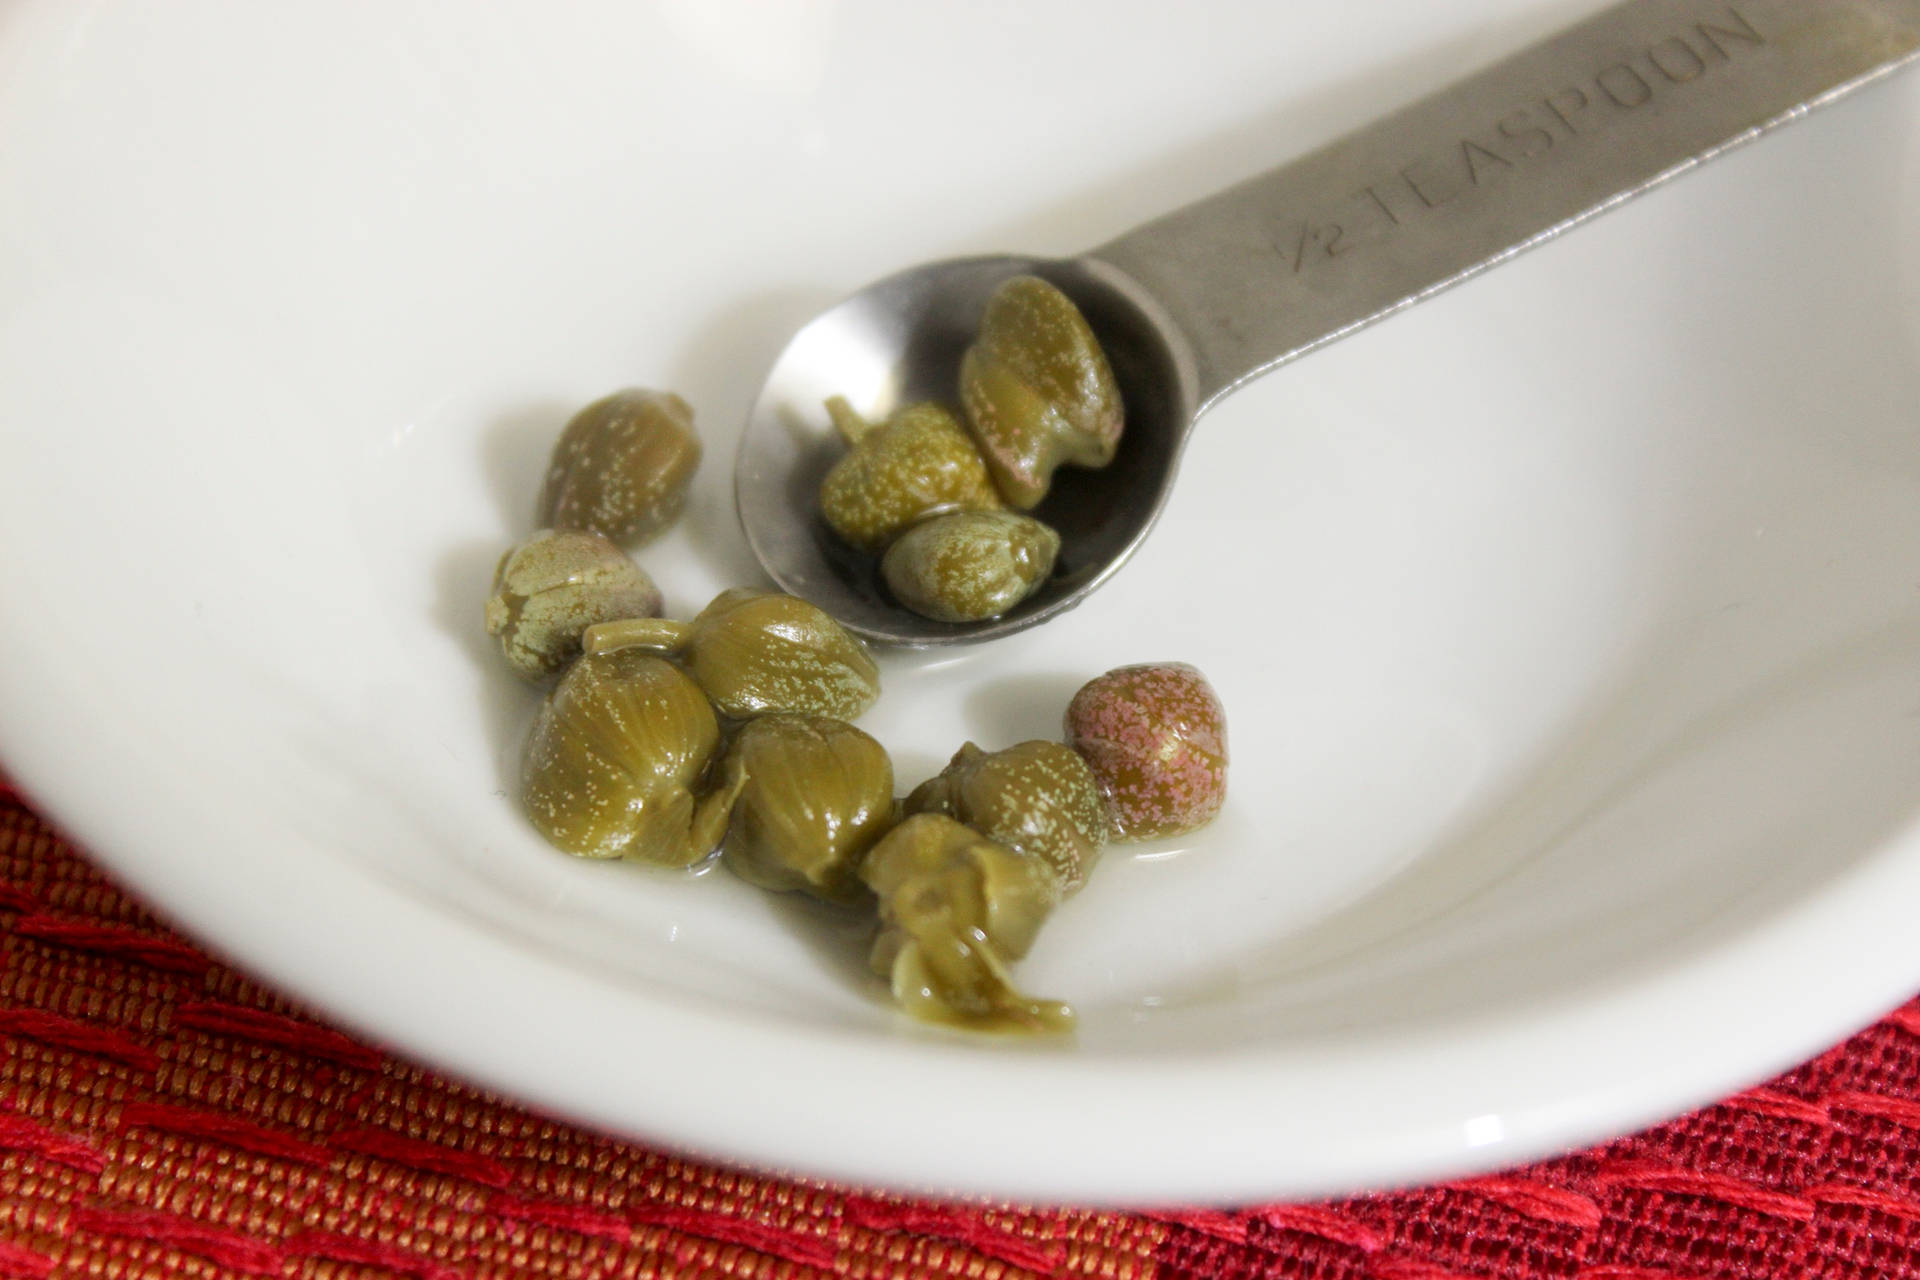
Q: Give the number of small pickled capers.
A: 11